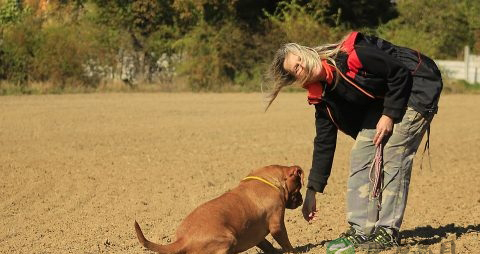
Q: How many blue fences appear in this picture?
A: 0